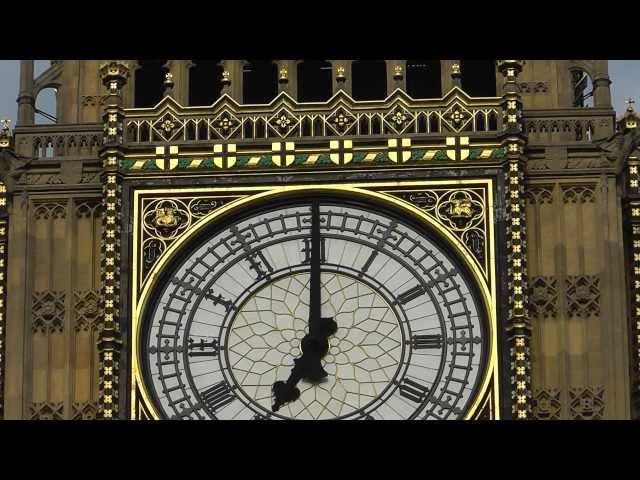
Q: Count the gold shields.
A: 6